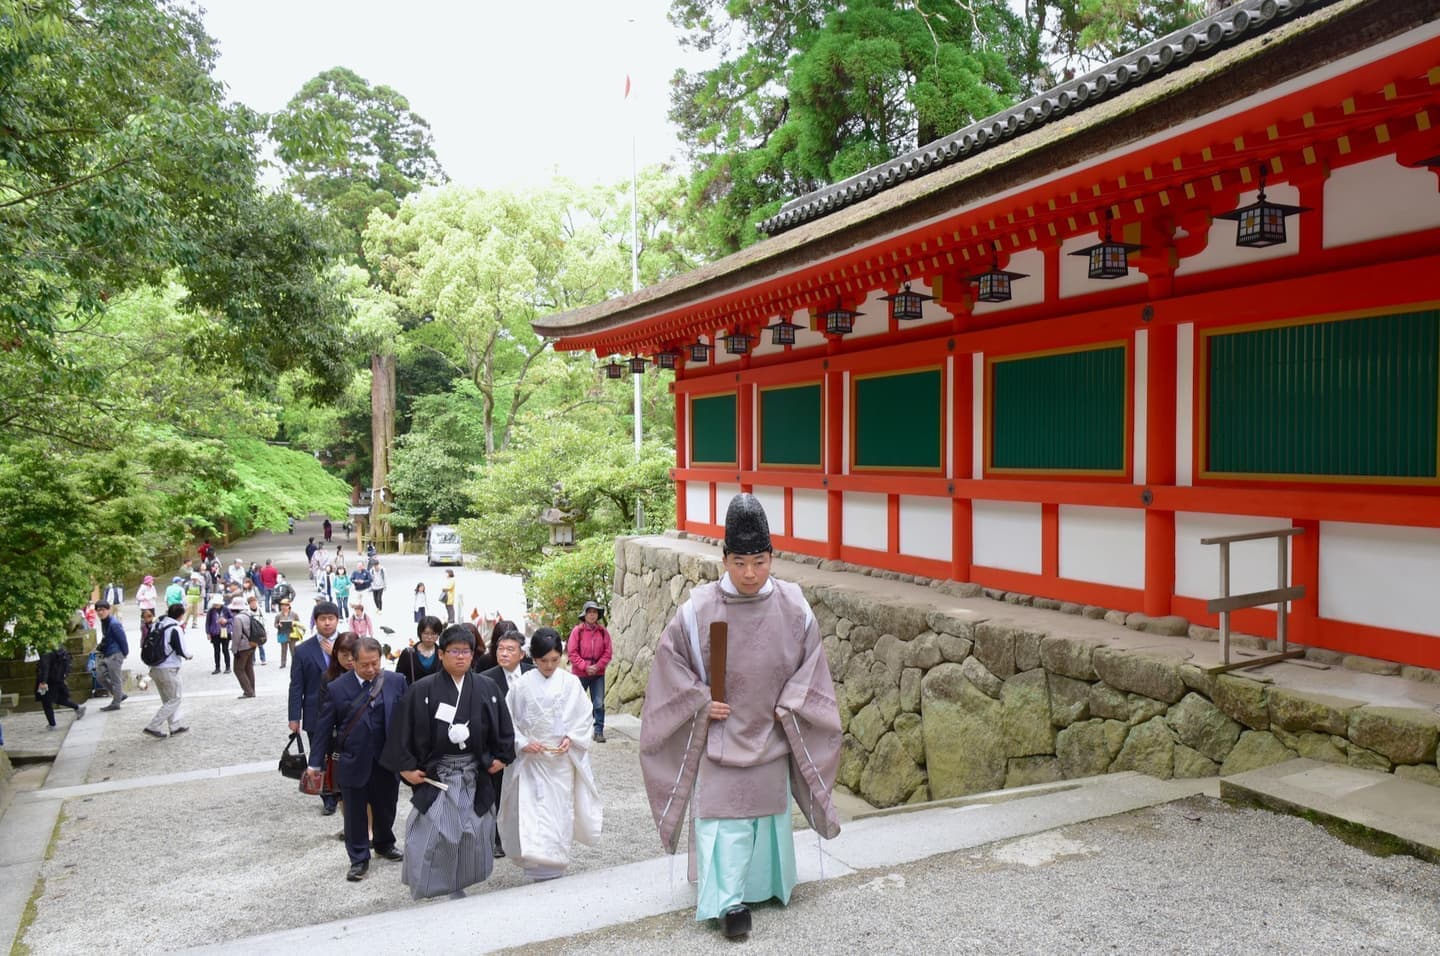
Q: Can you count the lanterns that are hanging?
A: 11